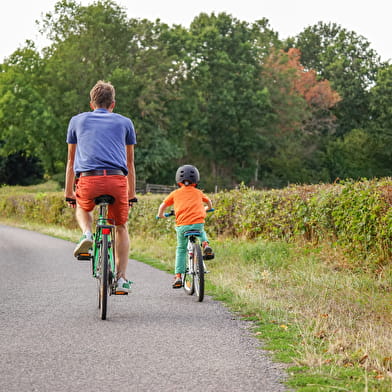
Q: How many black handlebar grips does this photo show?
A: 2